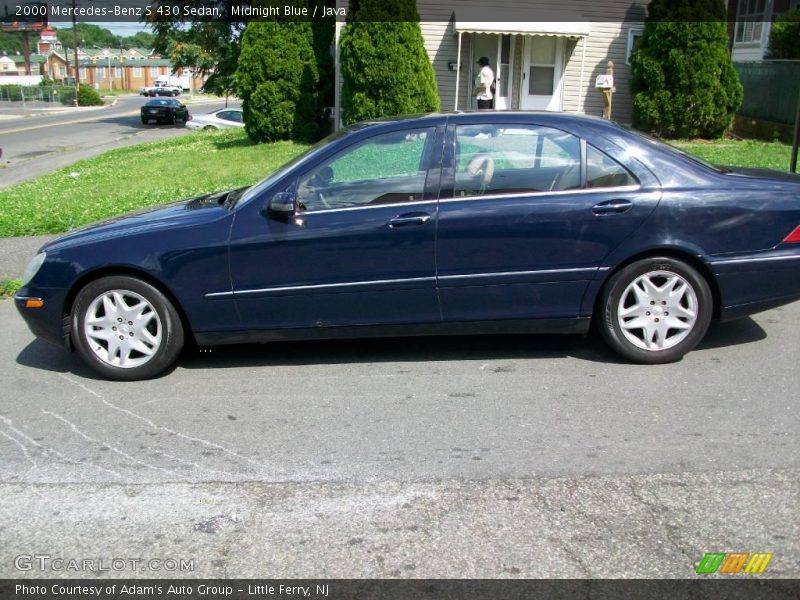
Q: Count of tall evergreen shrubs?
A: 3